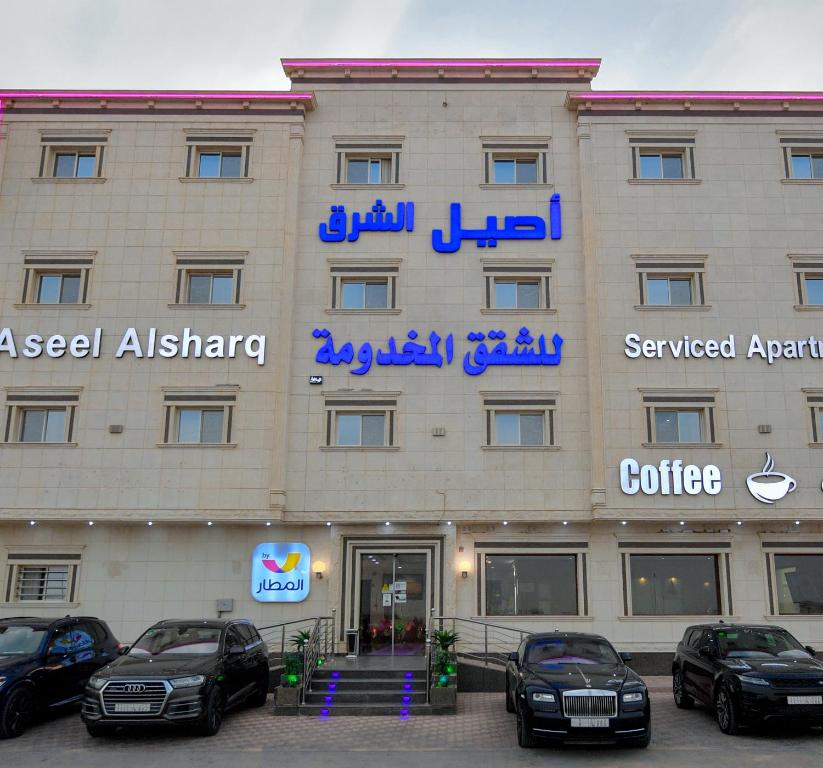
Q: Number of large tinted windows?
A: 3